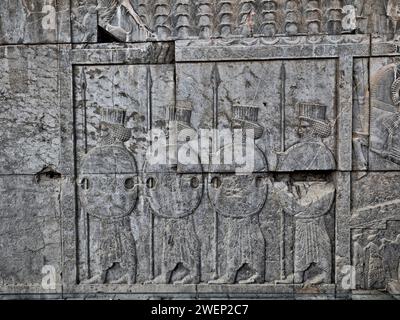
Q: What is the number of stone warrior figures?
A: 4